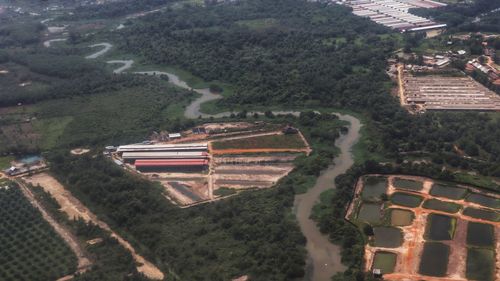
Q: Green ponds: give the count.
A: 15